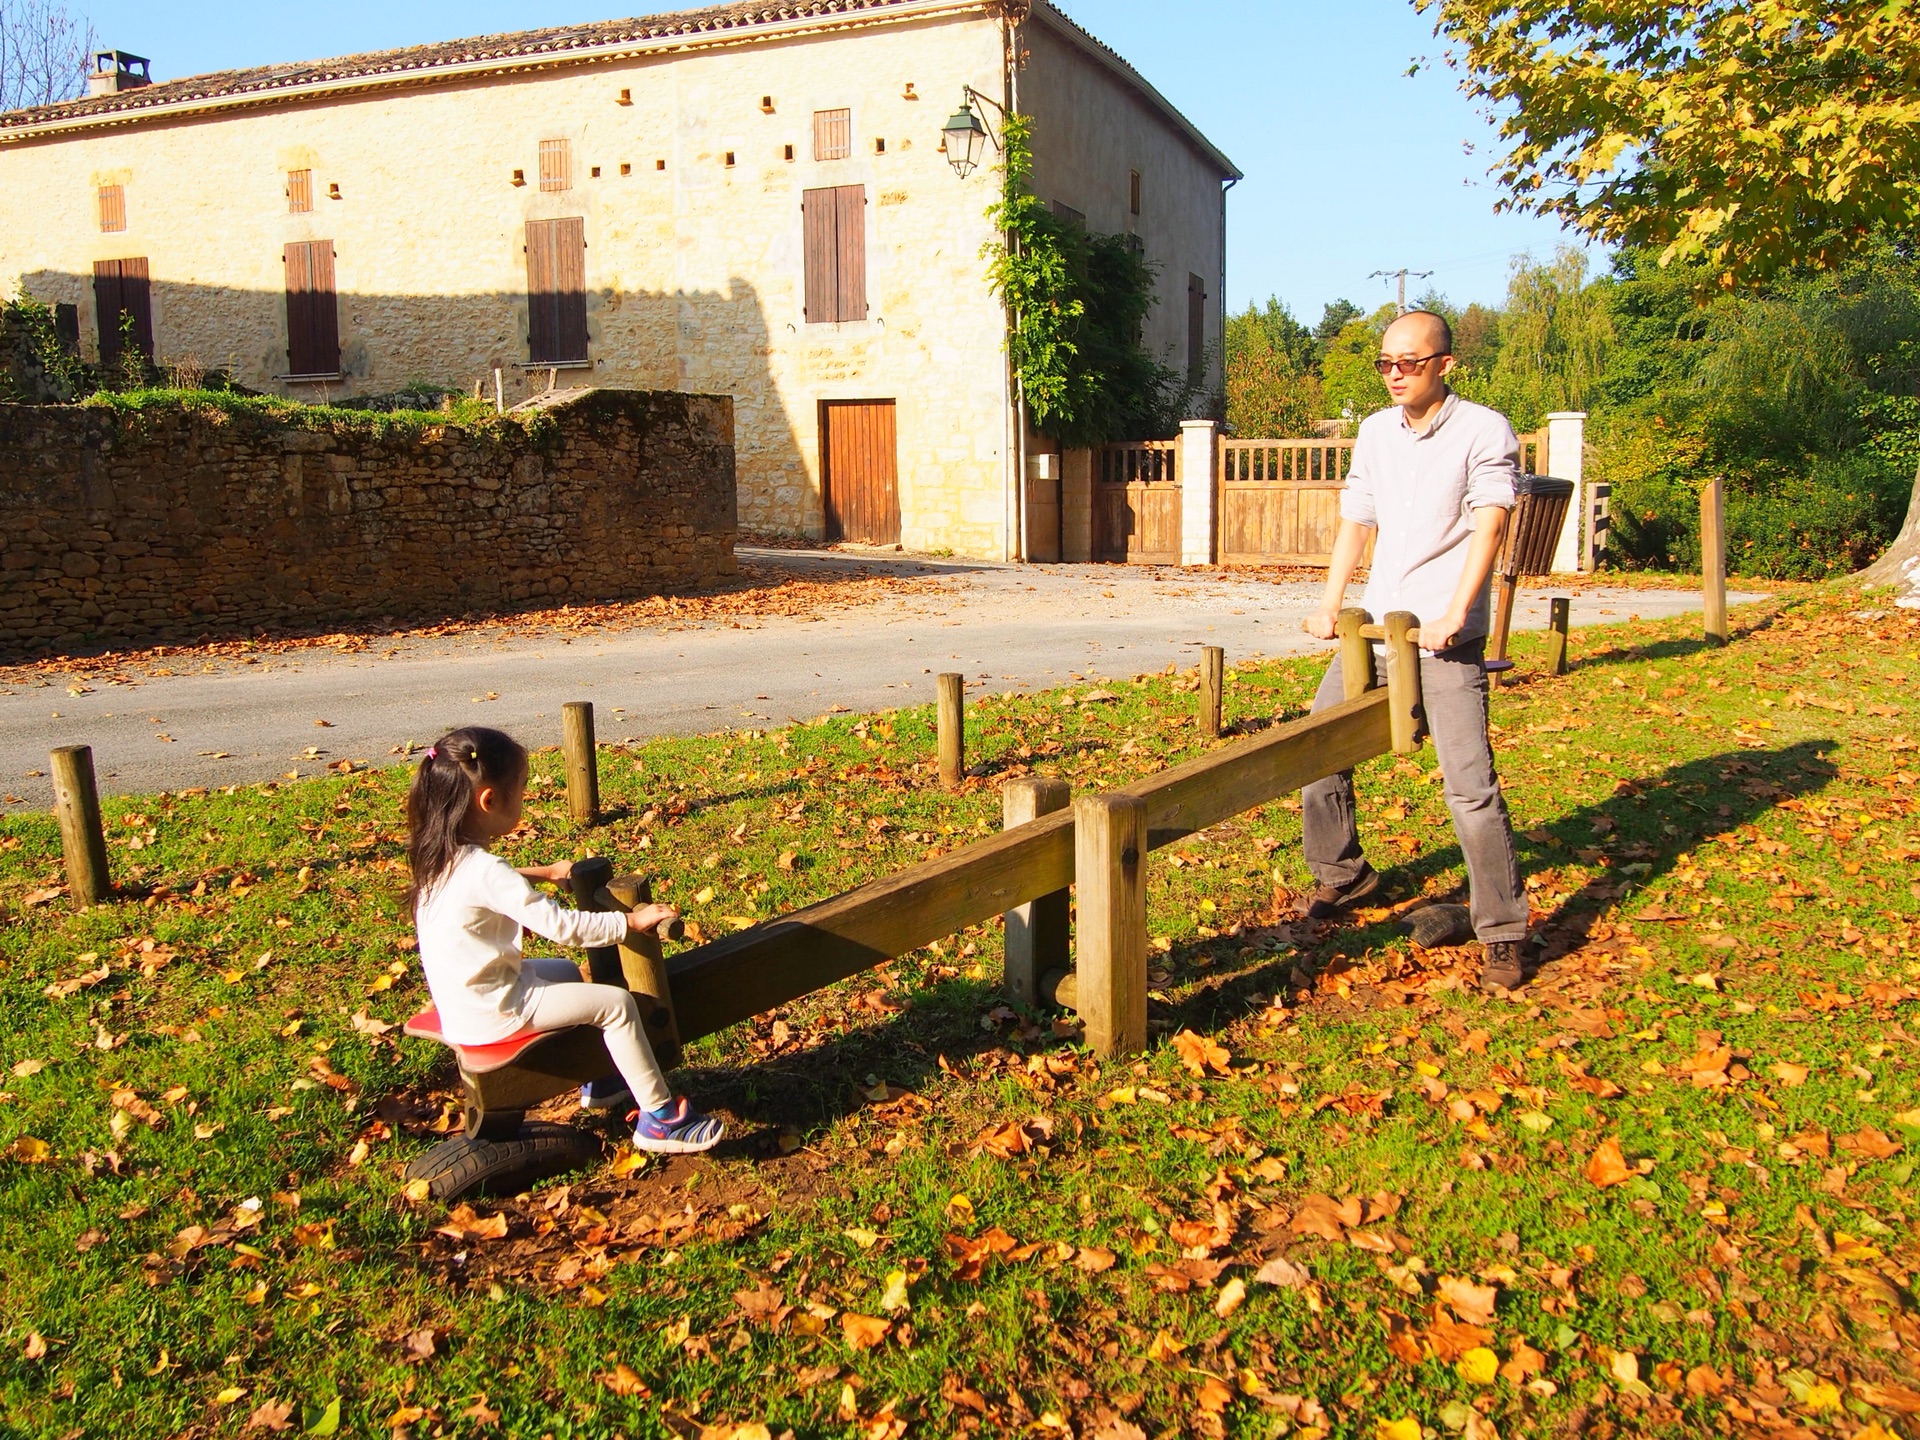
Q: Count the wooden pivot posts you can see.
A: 2